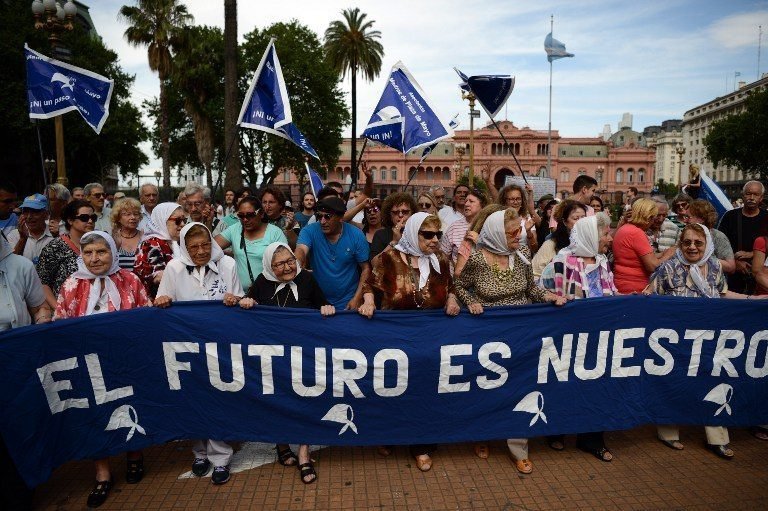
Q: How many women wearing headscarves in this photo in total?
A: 8